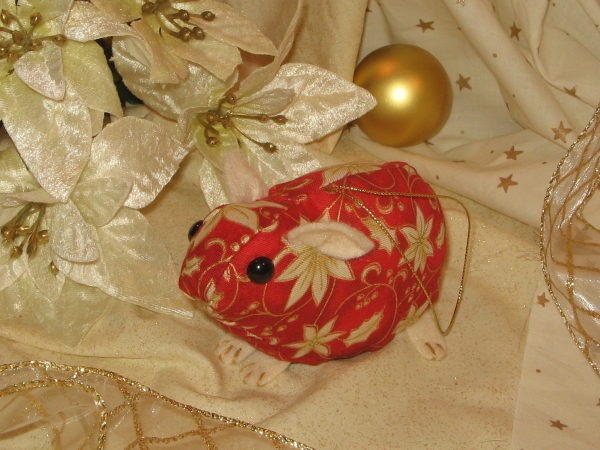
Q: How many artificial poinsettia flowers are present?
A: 4